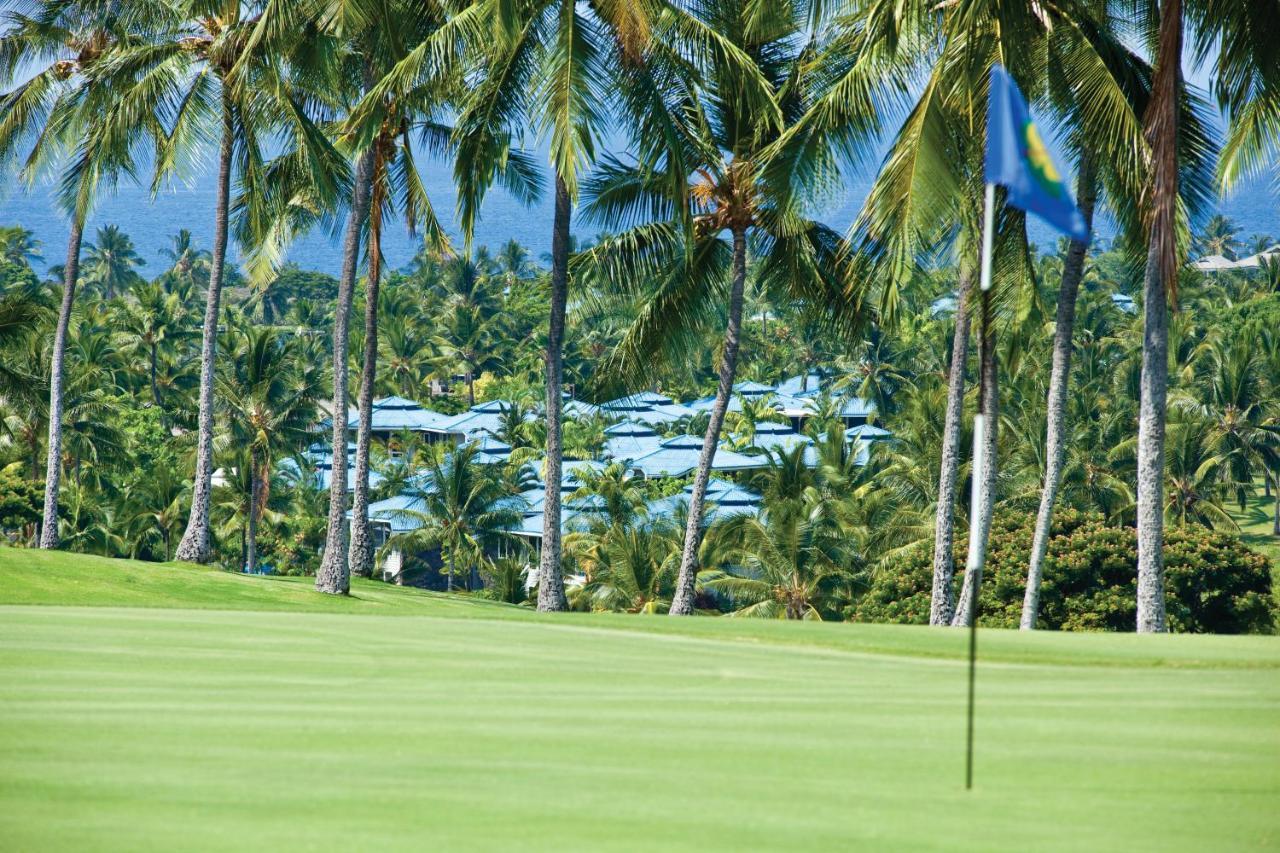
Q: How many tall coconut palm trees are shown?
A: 10